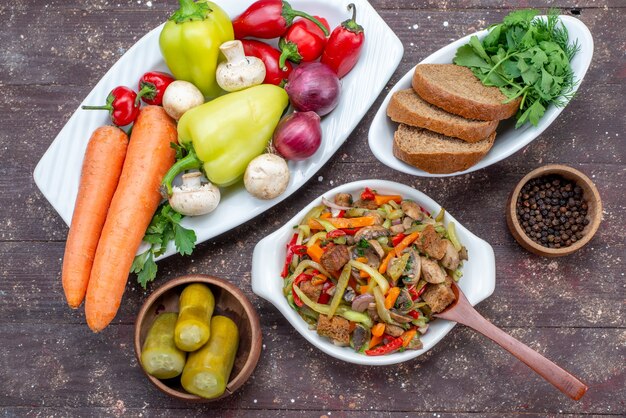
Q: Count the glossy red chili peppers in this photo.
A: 6